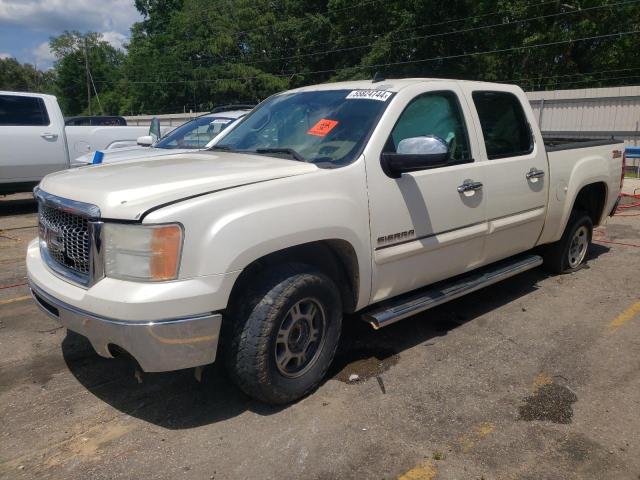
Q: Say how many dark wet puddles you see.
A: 2